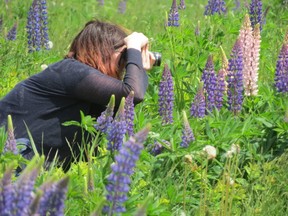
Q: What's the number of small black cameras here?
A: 1